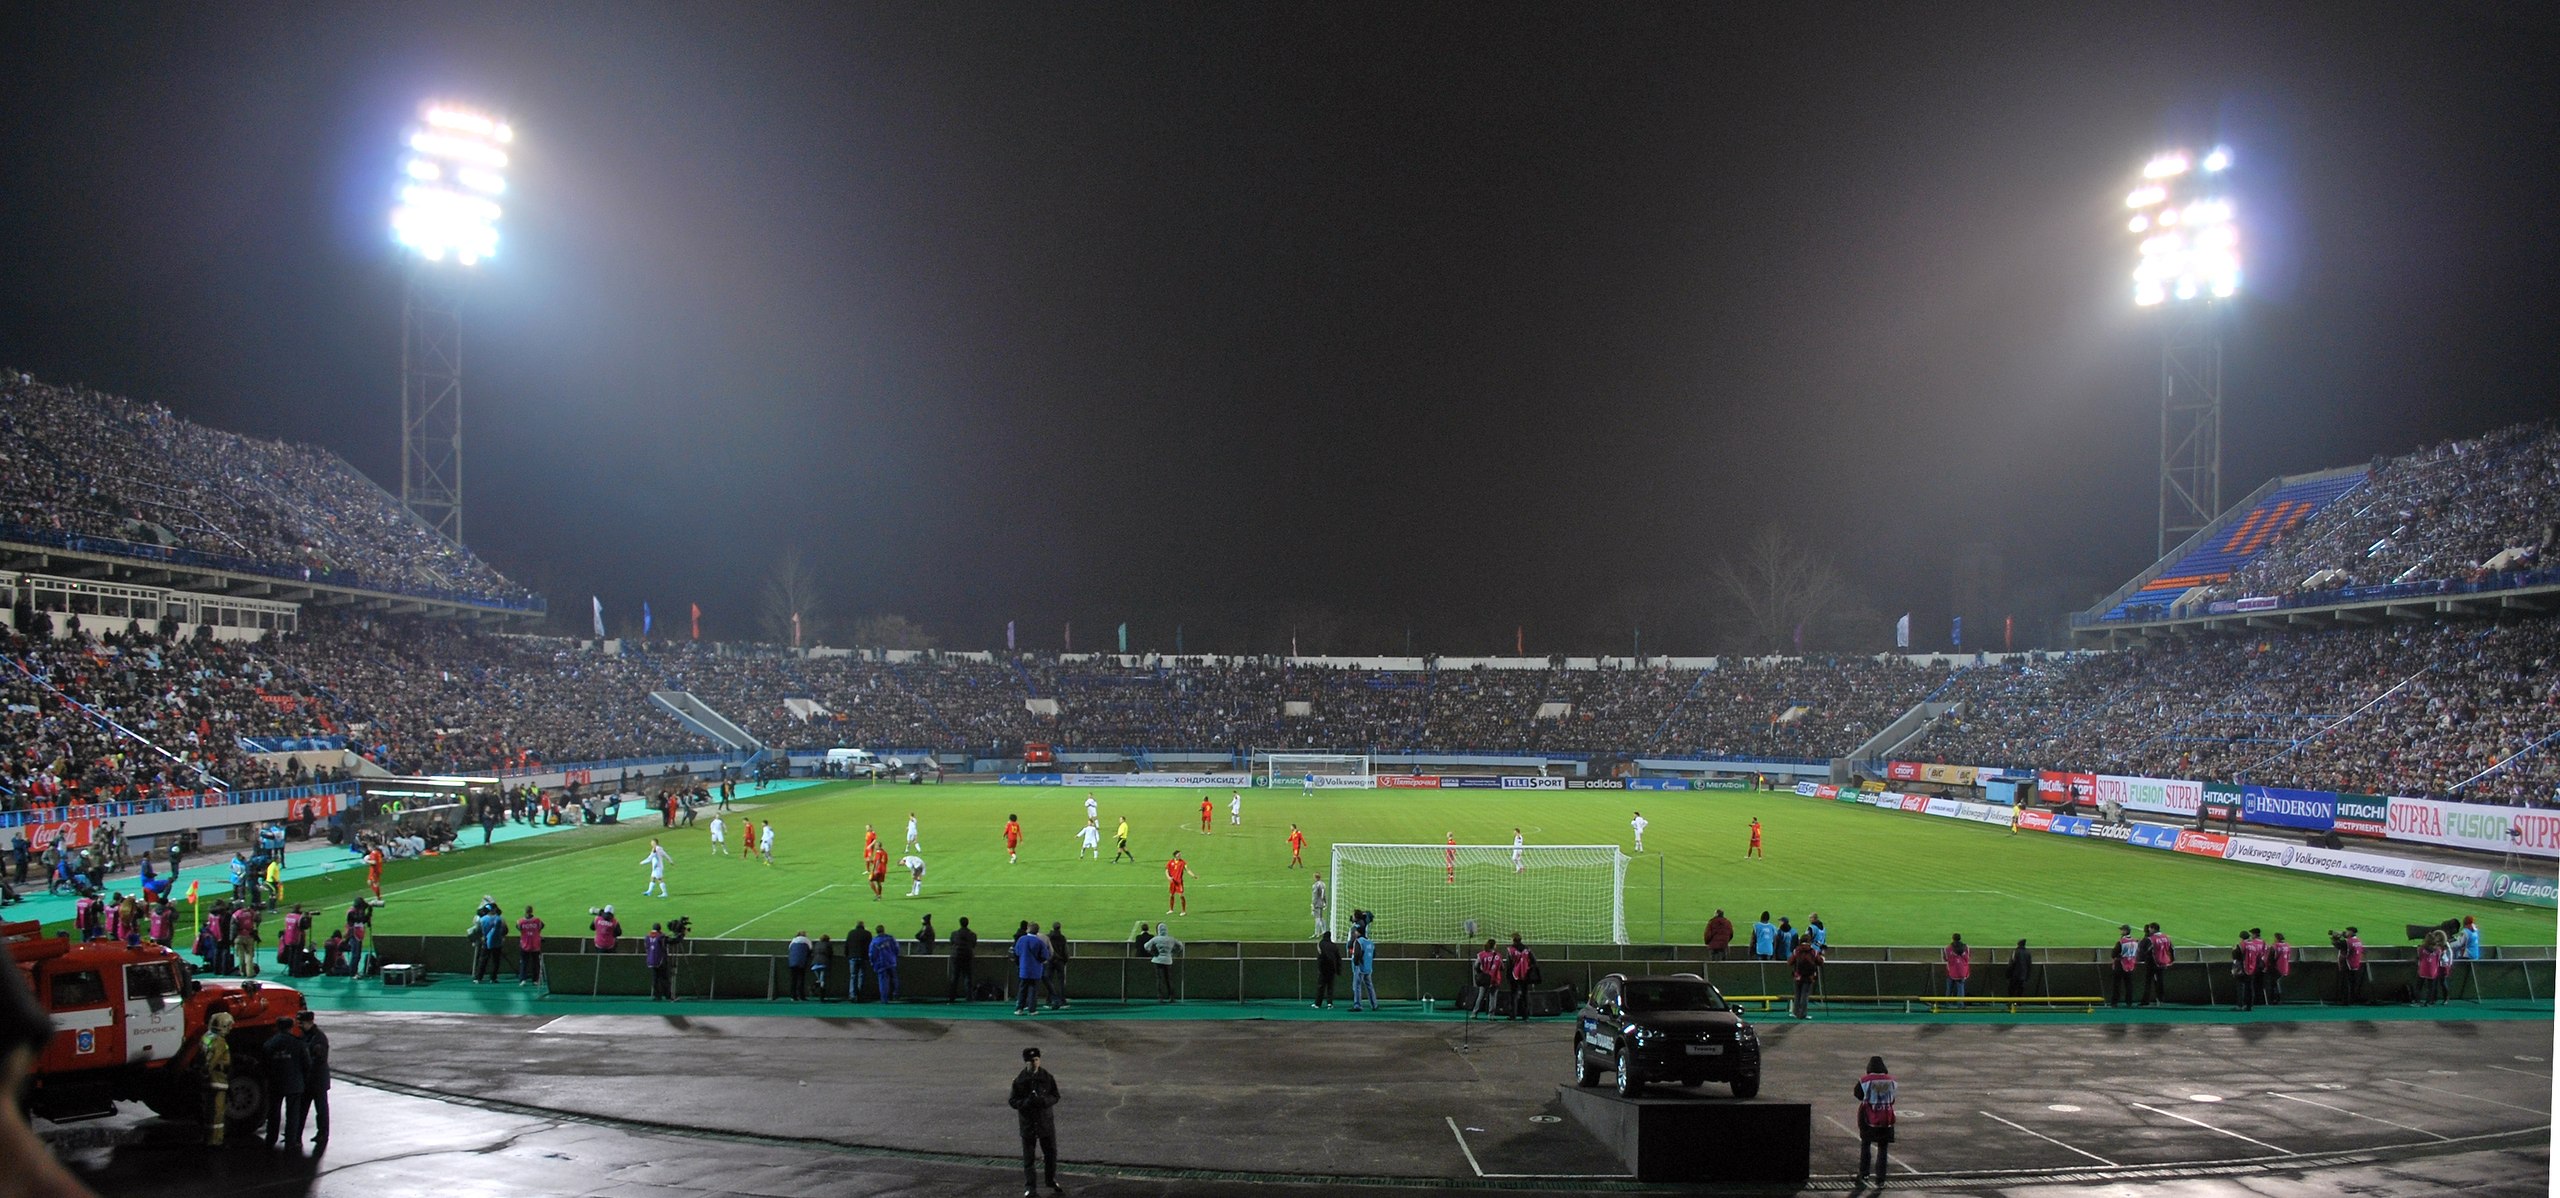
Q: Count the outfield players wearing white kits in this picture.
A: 10